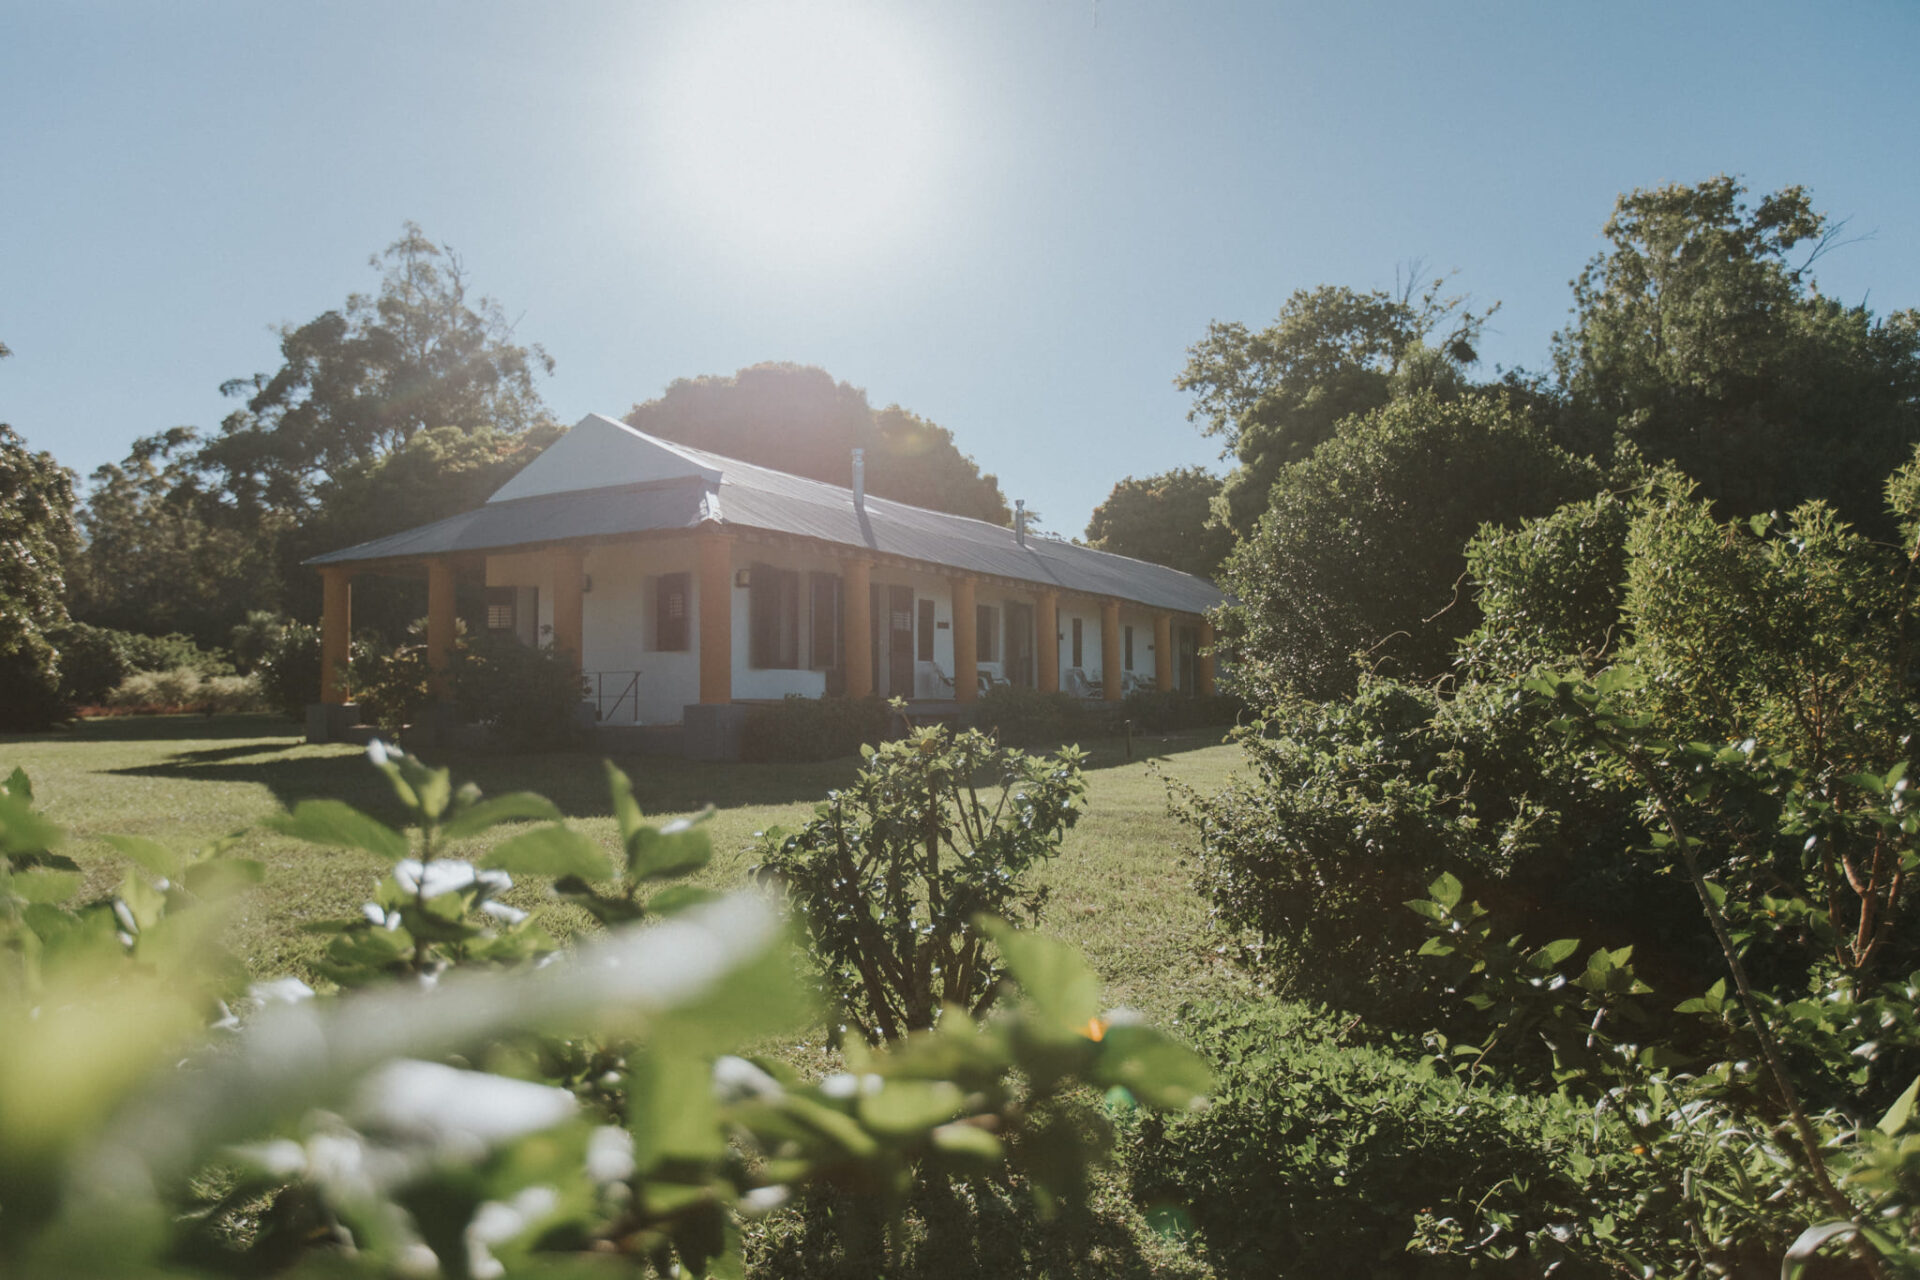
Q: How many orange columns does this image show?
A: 10